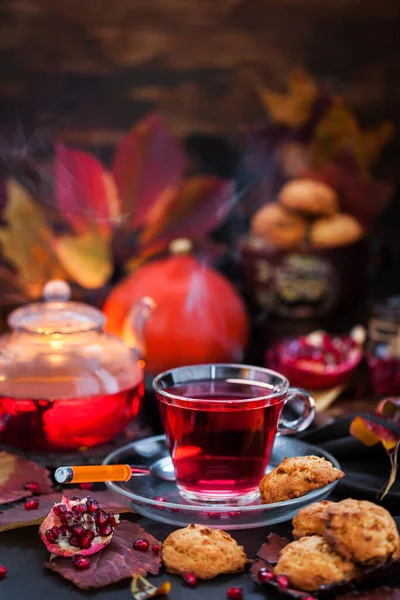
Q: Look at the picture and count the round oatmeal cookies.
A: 8